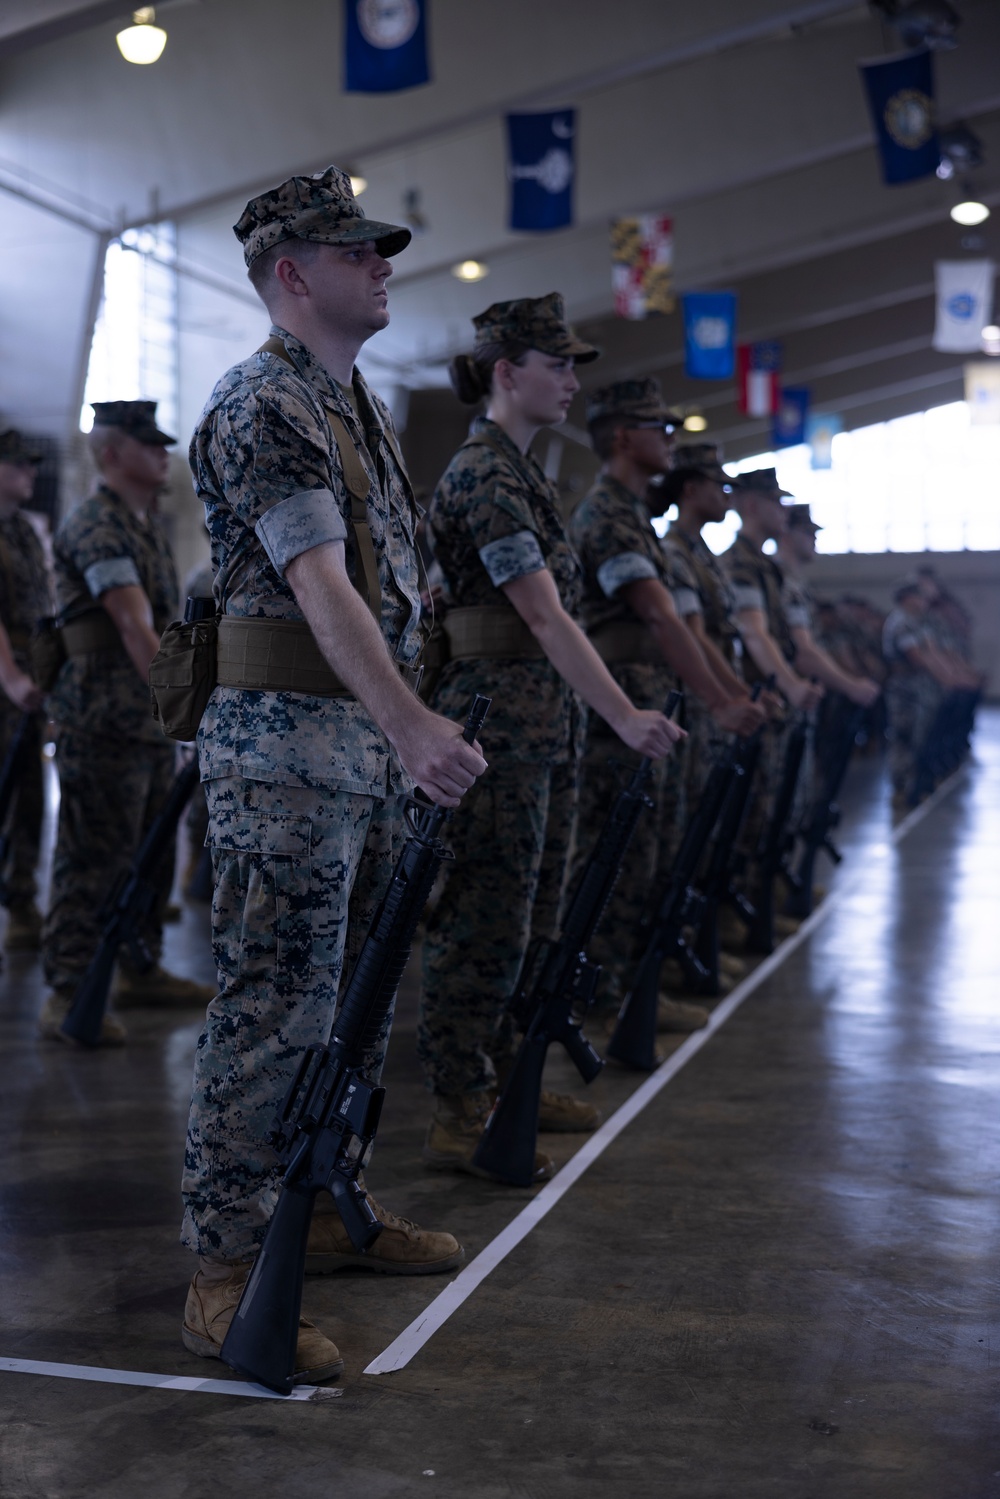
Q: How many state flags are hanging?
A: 10